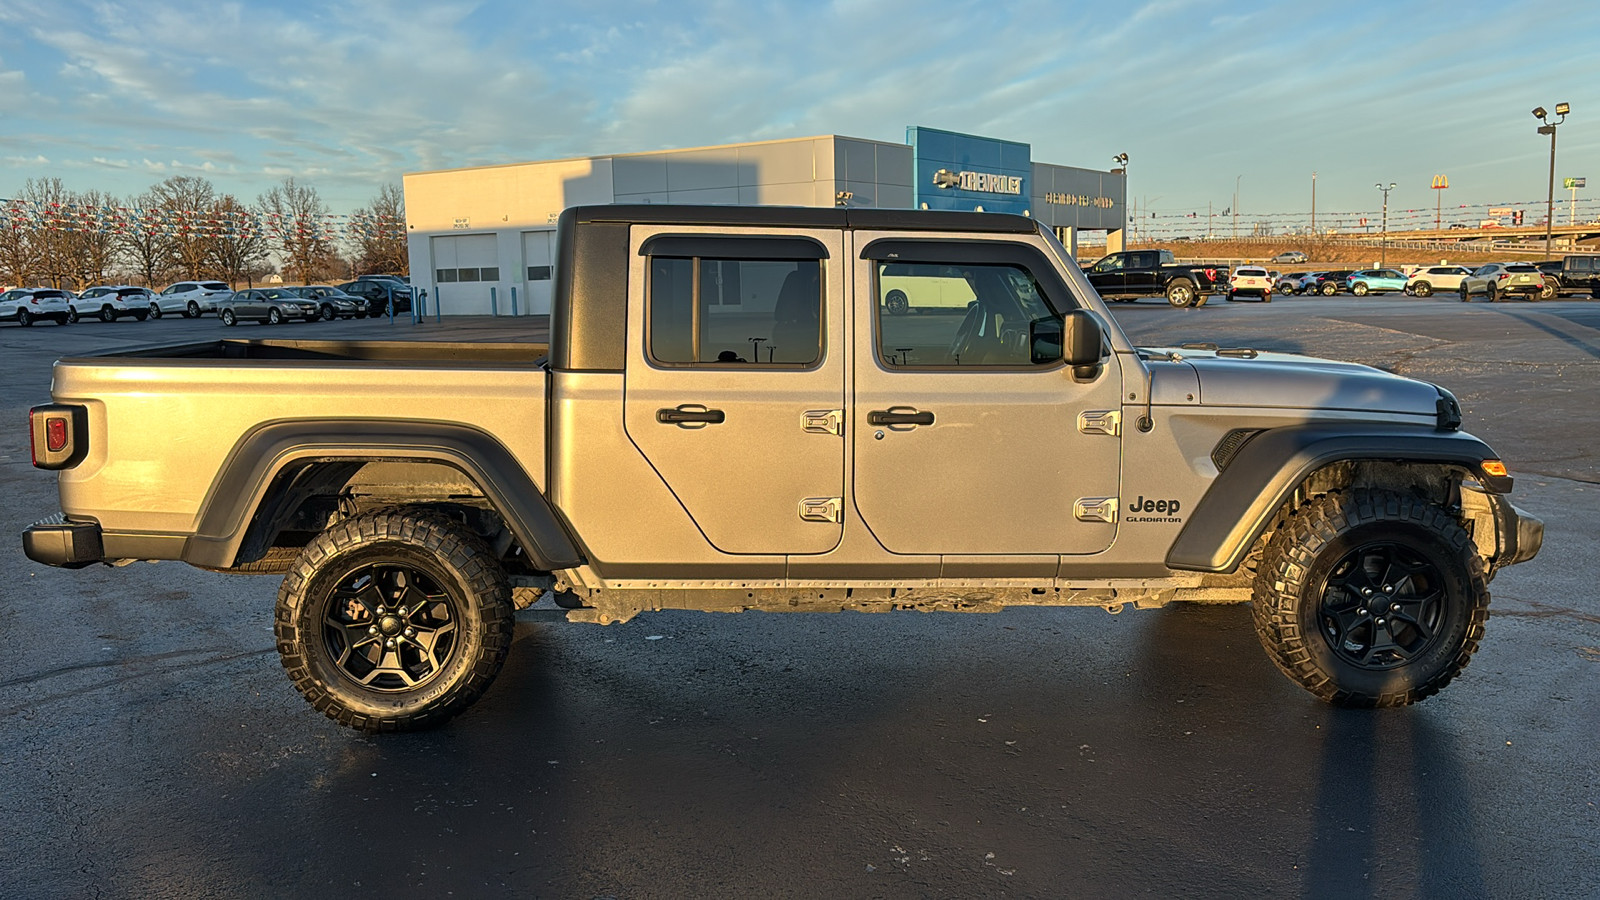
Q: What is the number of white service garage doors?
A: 2